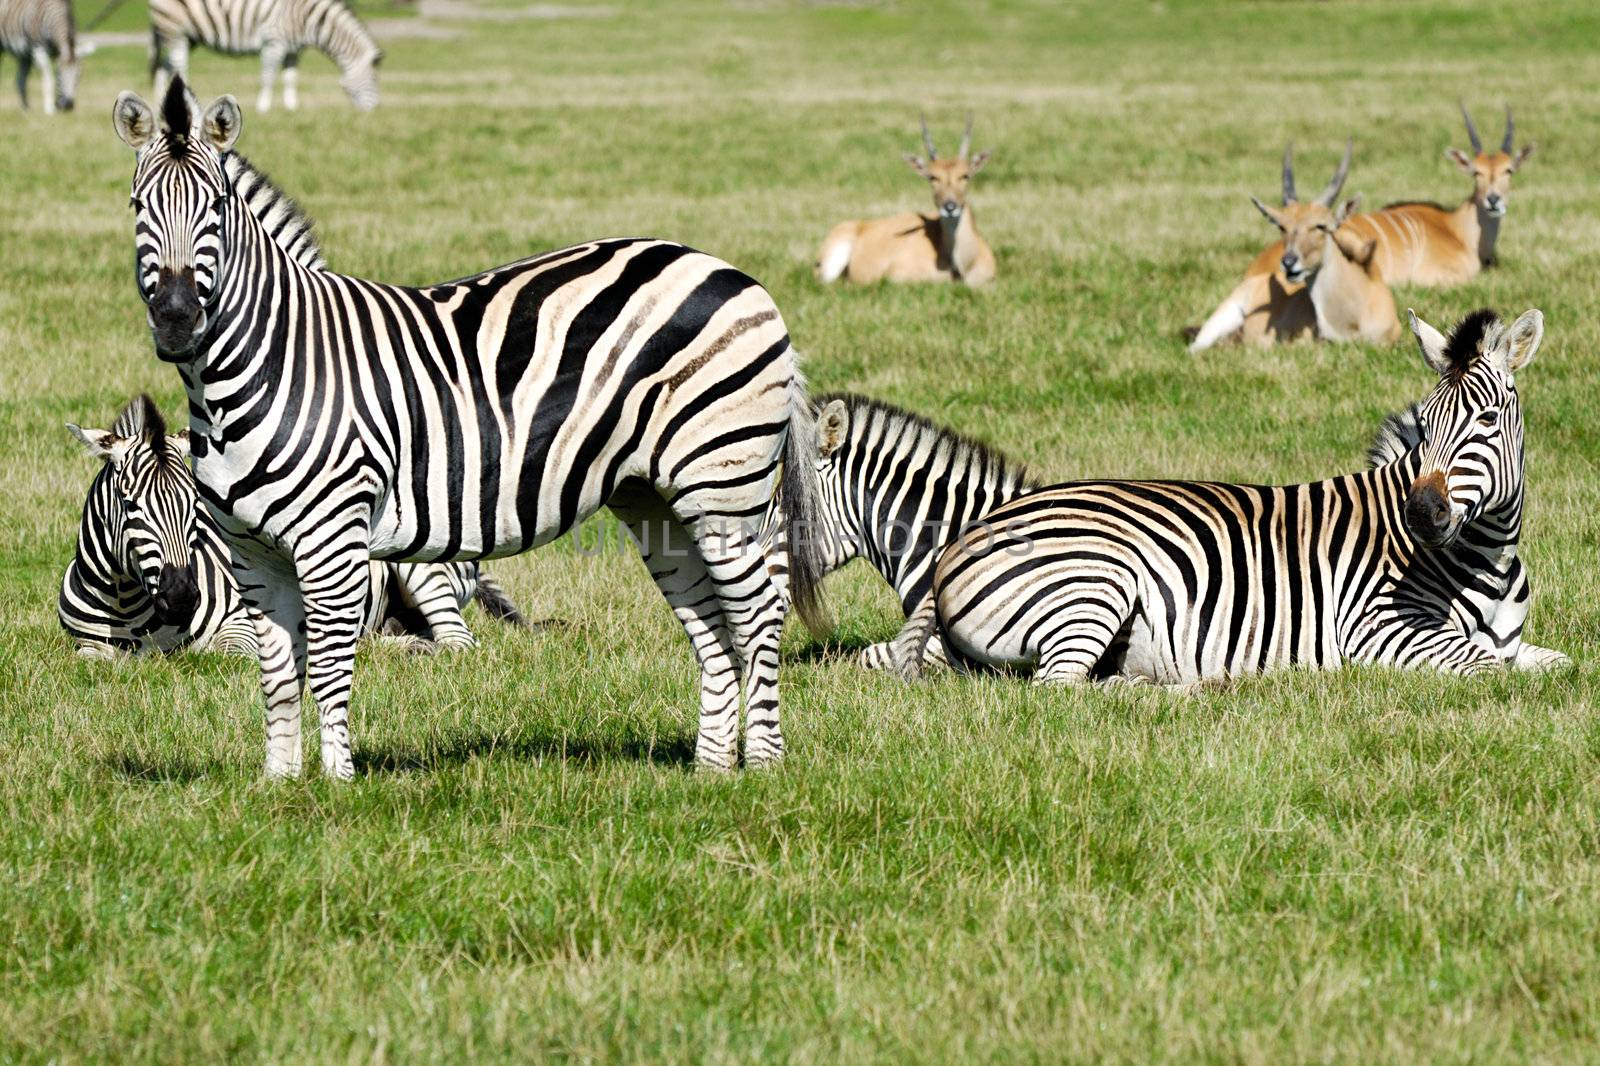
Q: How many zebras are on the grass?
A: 6